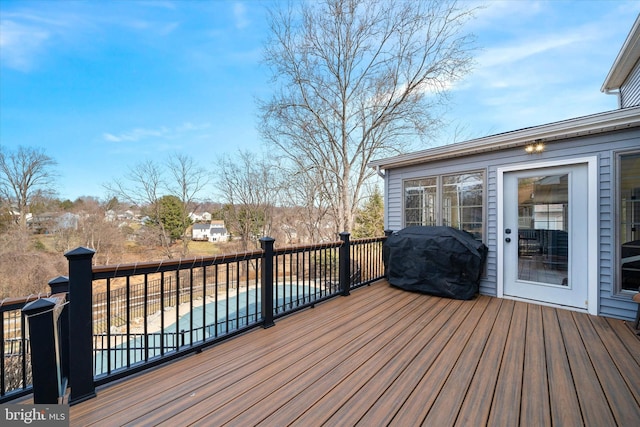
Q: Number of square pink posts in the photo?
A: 0